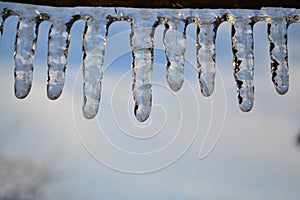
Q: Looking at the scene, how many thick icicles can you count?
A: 8